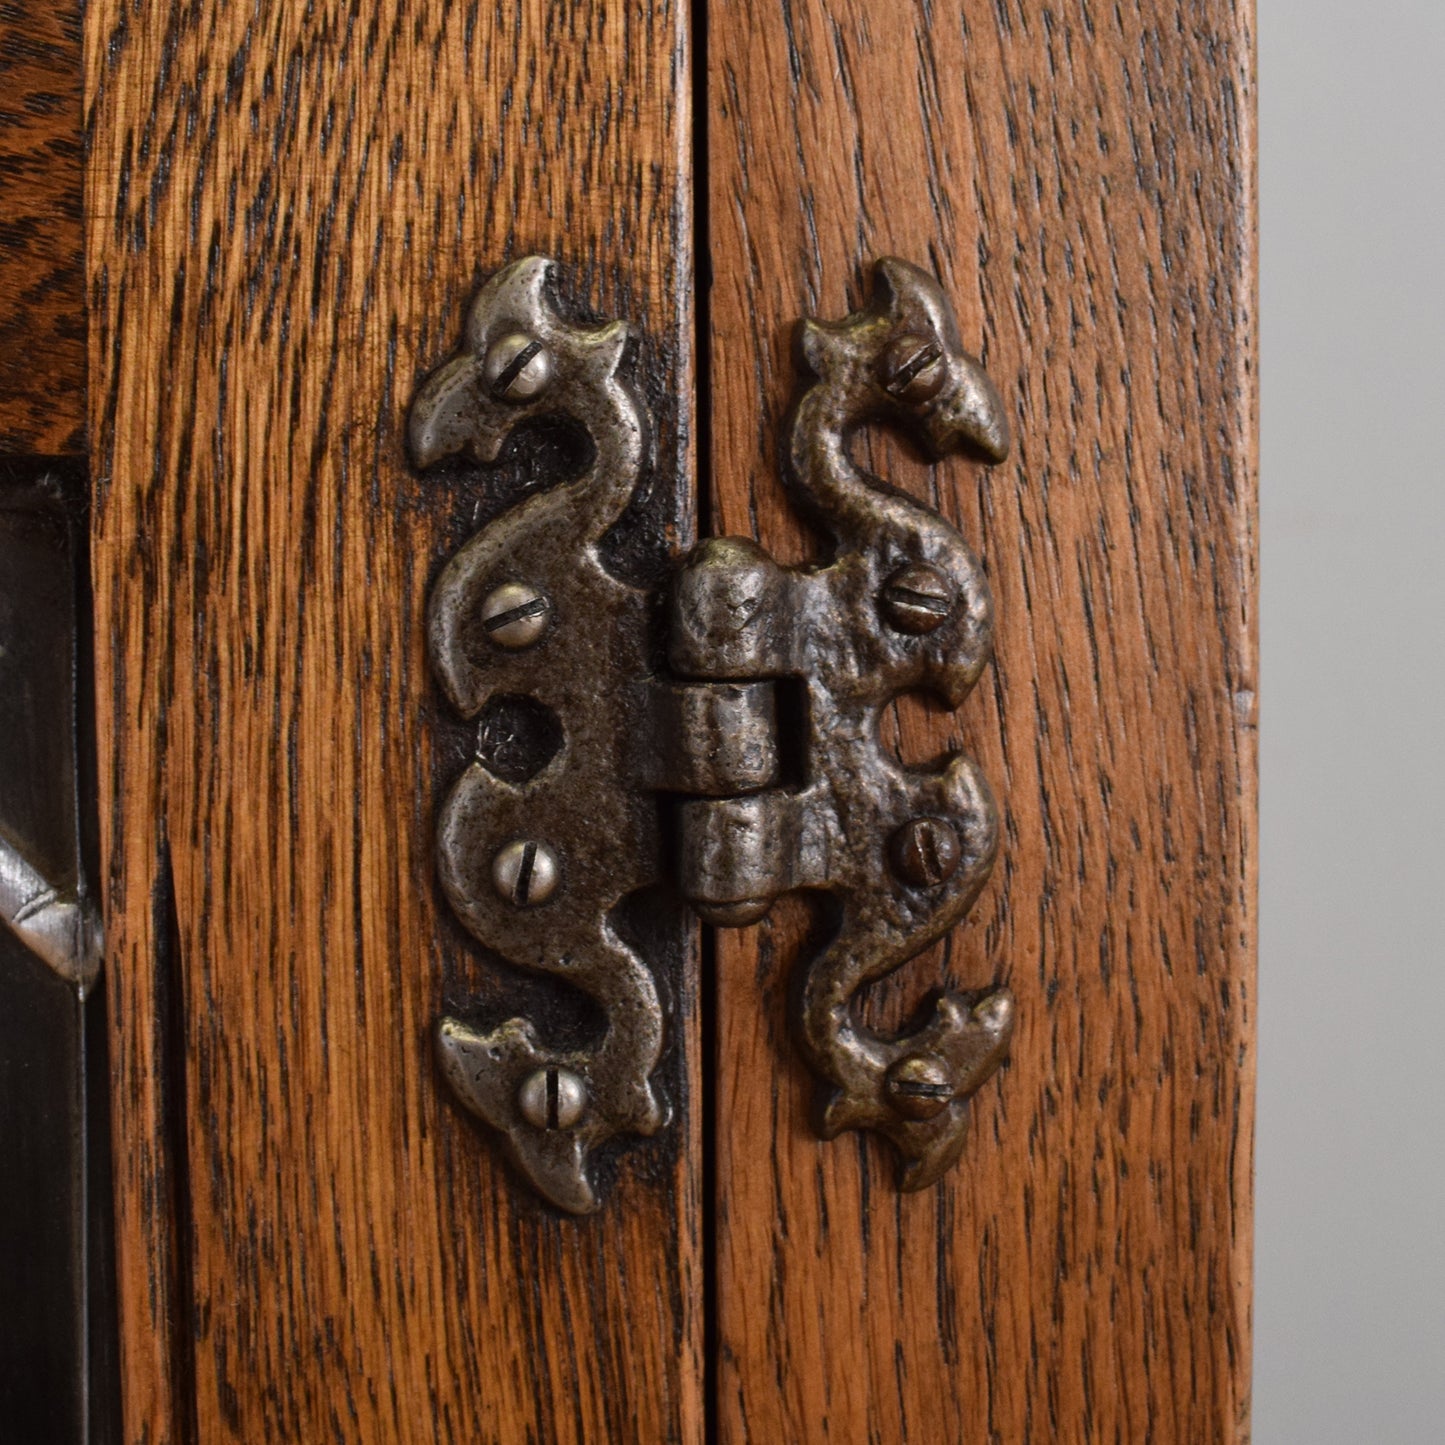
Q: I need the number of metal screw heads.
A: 8